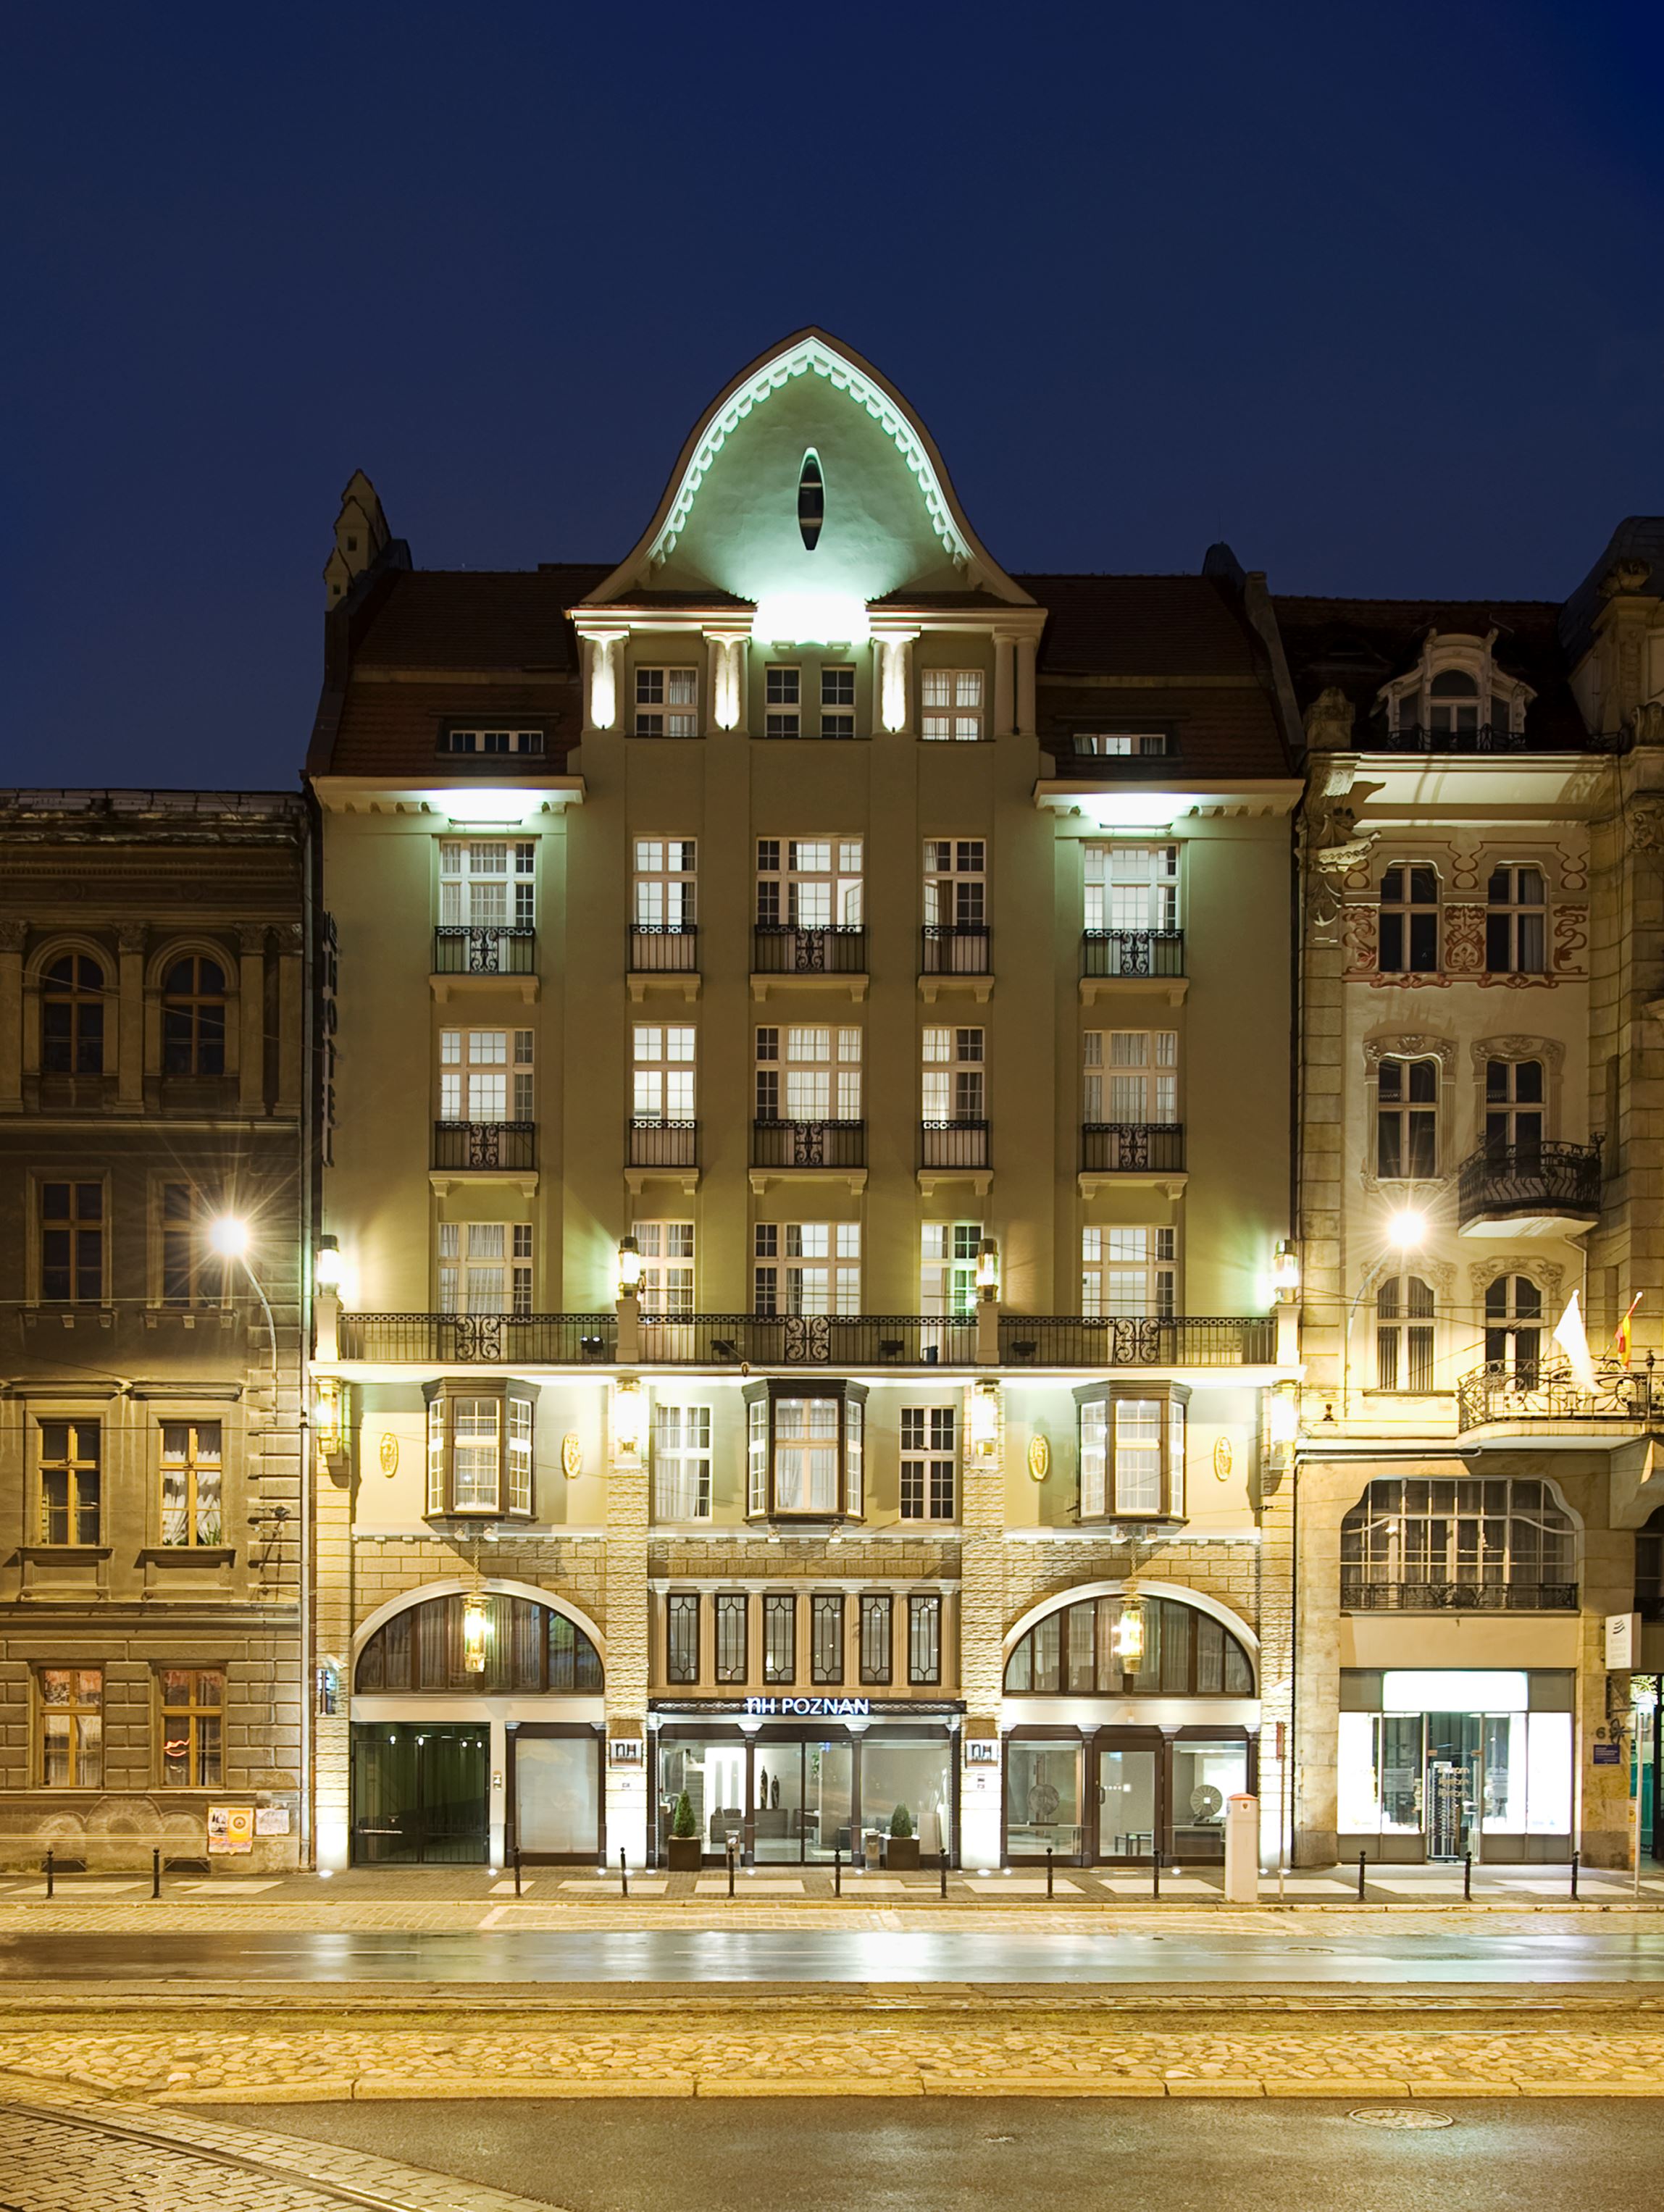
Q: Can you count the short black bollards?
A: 12